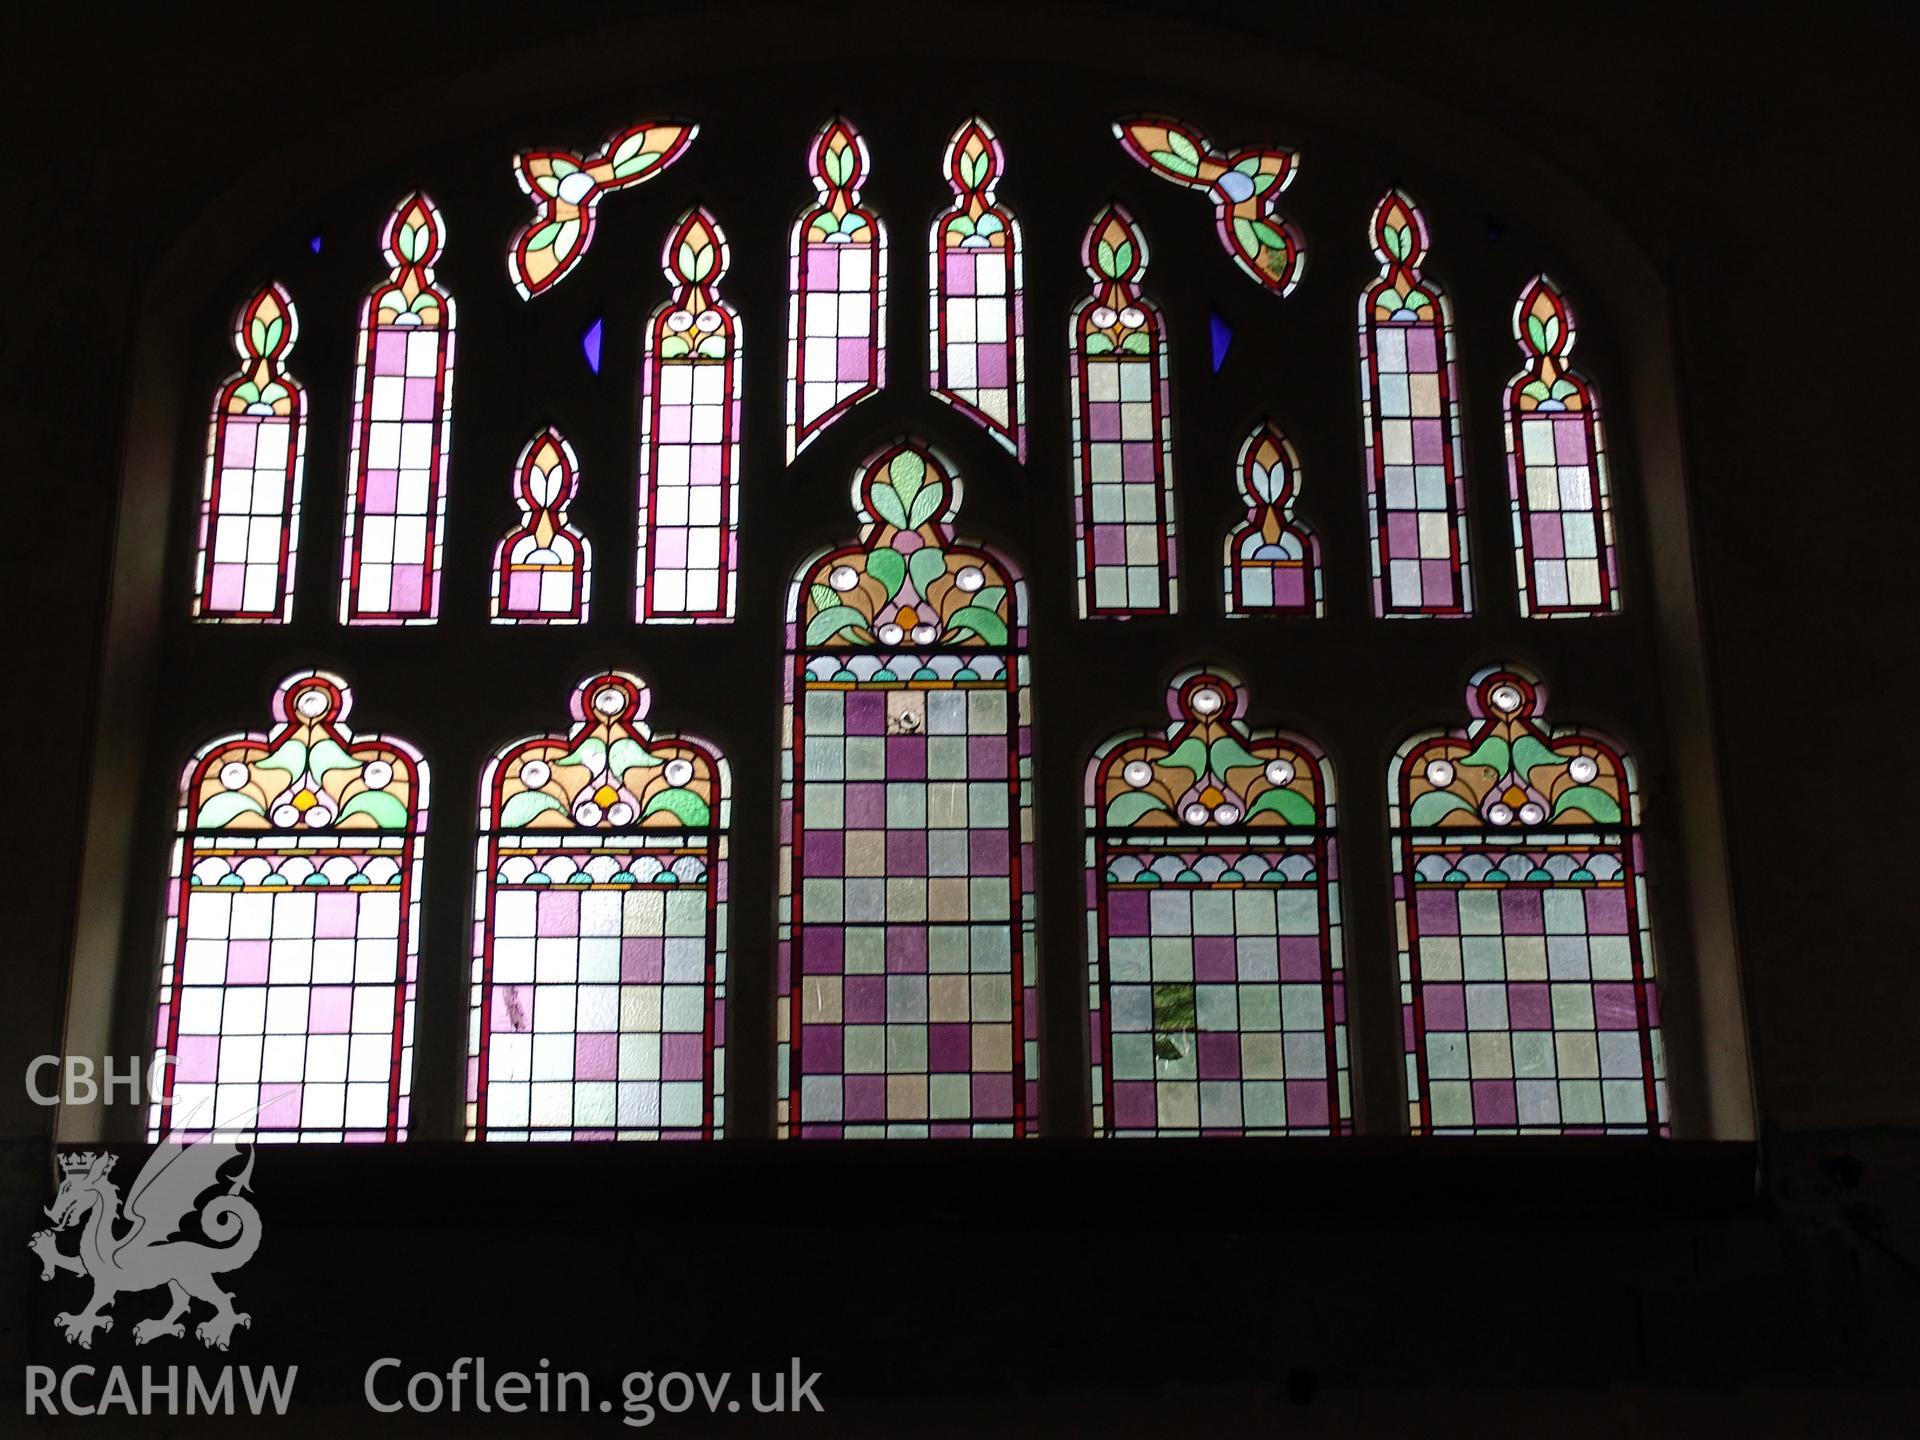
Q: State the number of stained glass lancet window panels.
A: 15